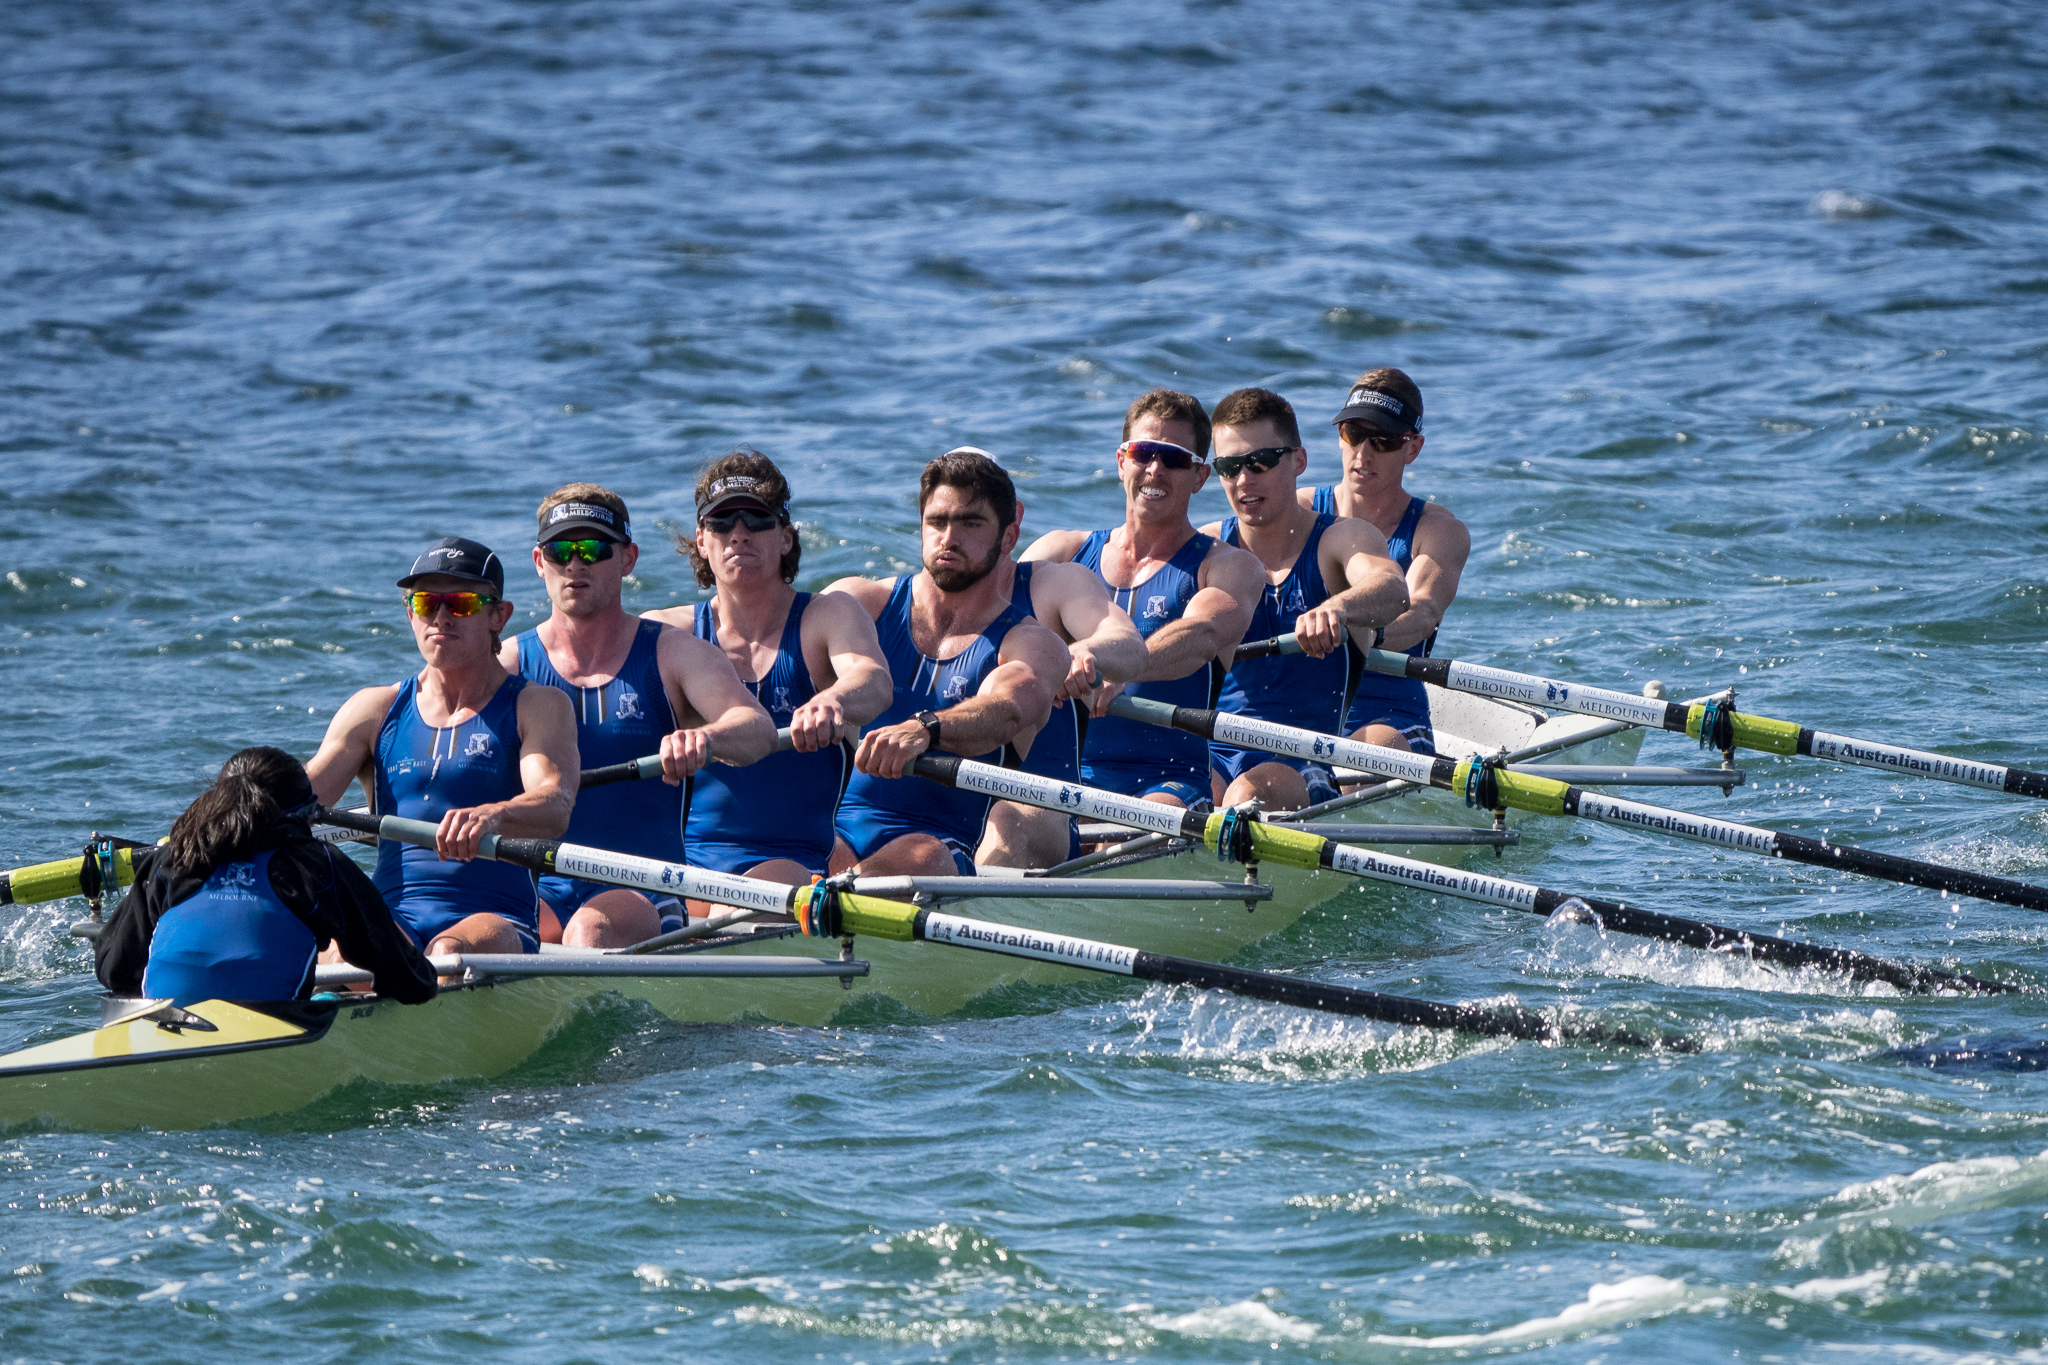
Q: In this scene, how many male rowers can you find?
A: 8